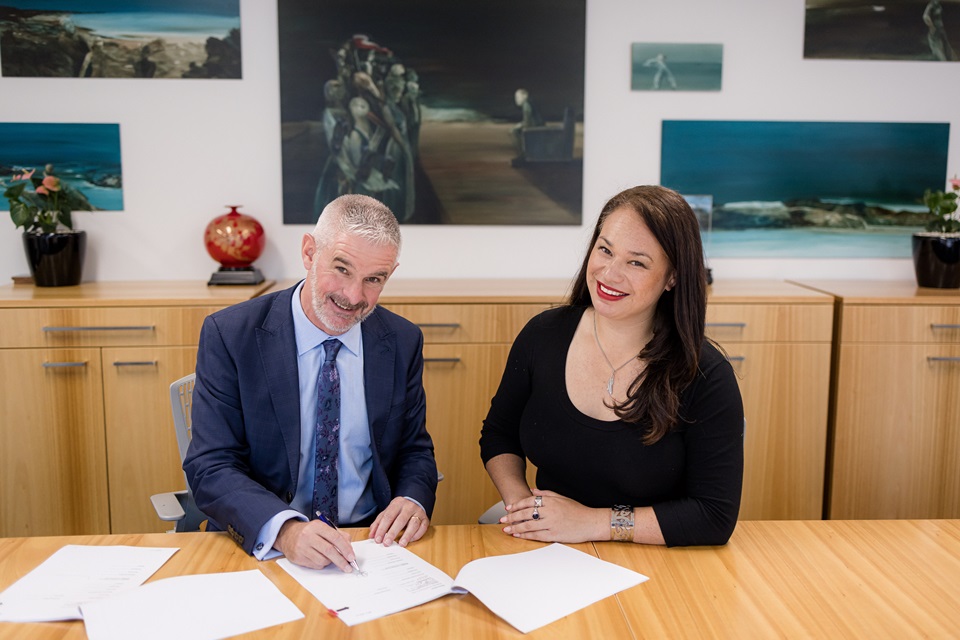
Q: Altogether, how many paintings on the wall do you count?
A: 6